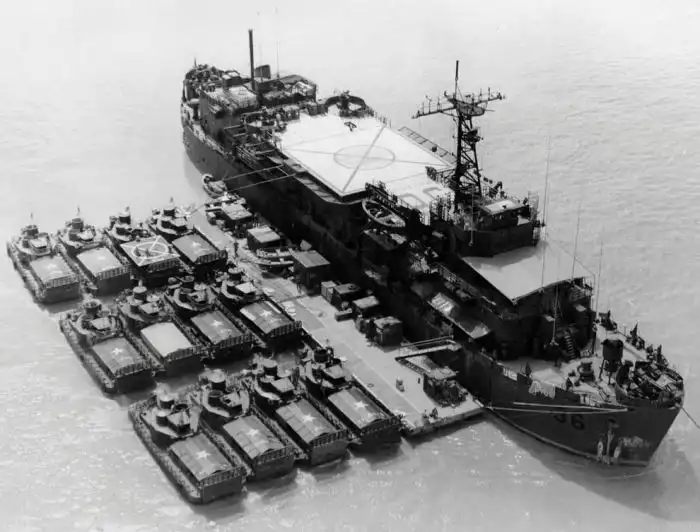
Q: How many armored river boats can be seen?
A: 12